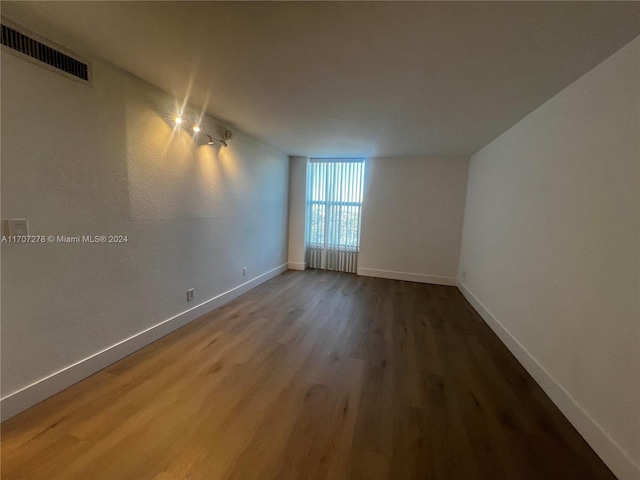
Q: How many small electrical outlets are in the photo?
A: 2